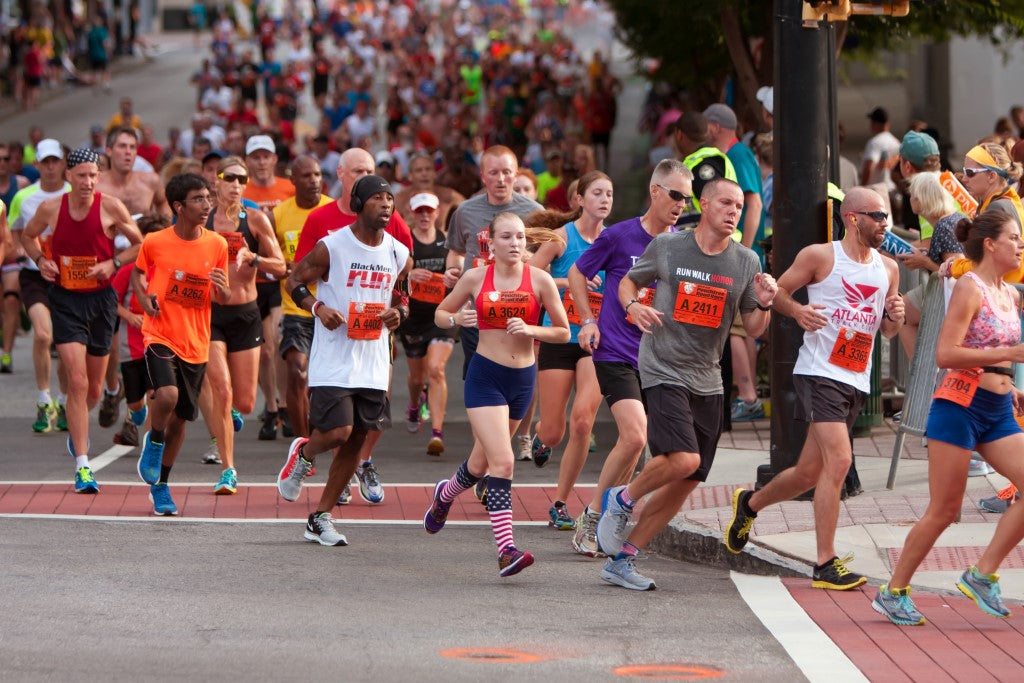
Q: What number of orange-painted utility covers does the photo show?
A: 2